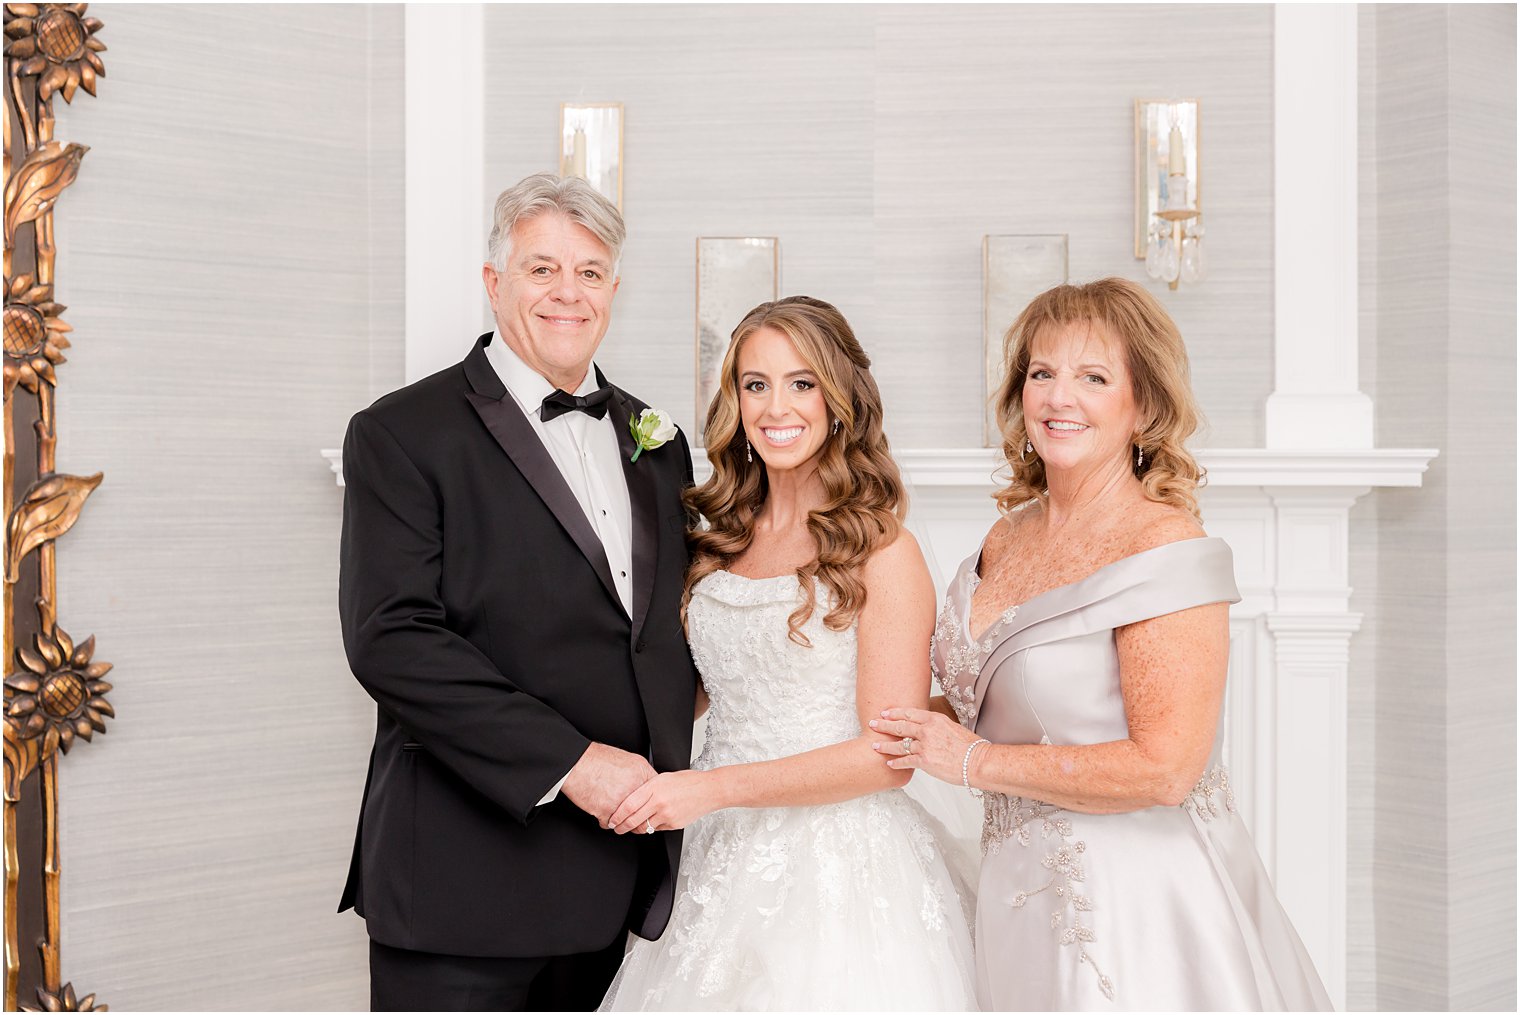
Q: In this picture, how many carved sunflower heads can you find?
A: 4